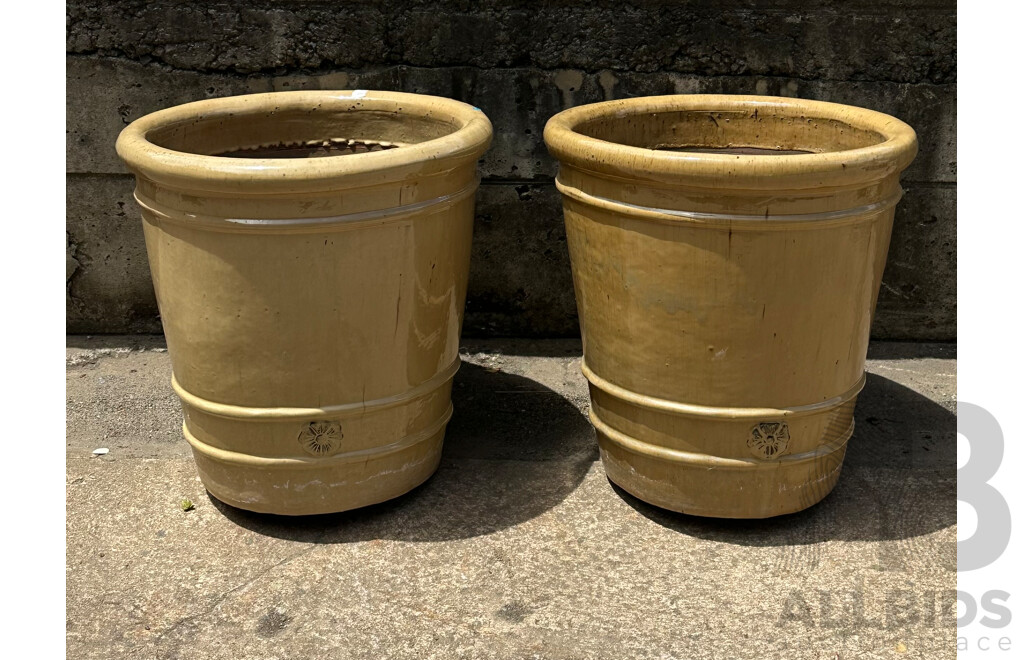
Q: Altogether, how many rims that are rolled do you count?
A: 2